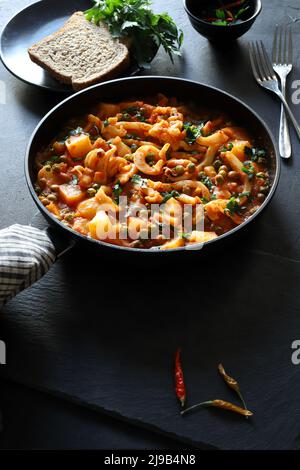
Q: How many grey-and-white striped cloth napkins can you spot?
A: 1